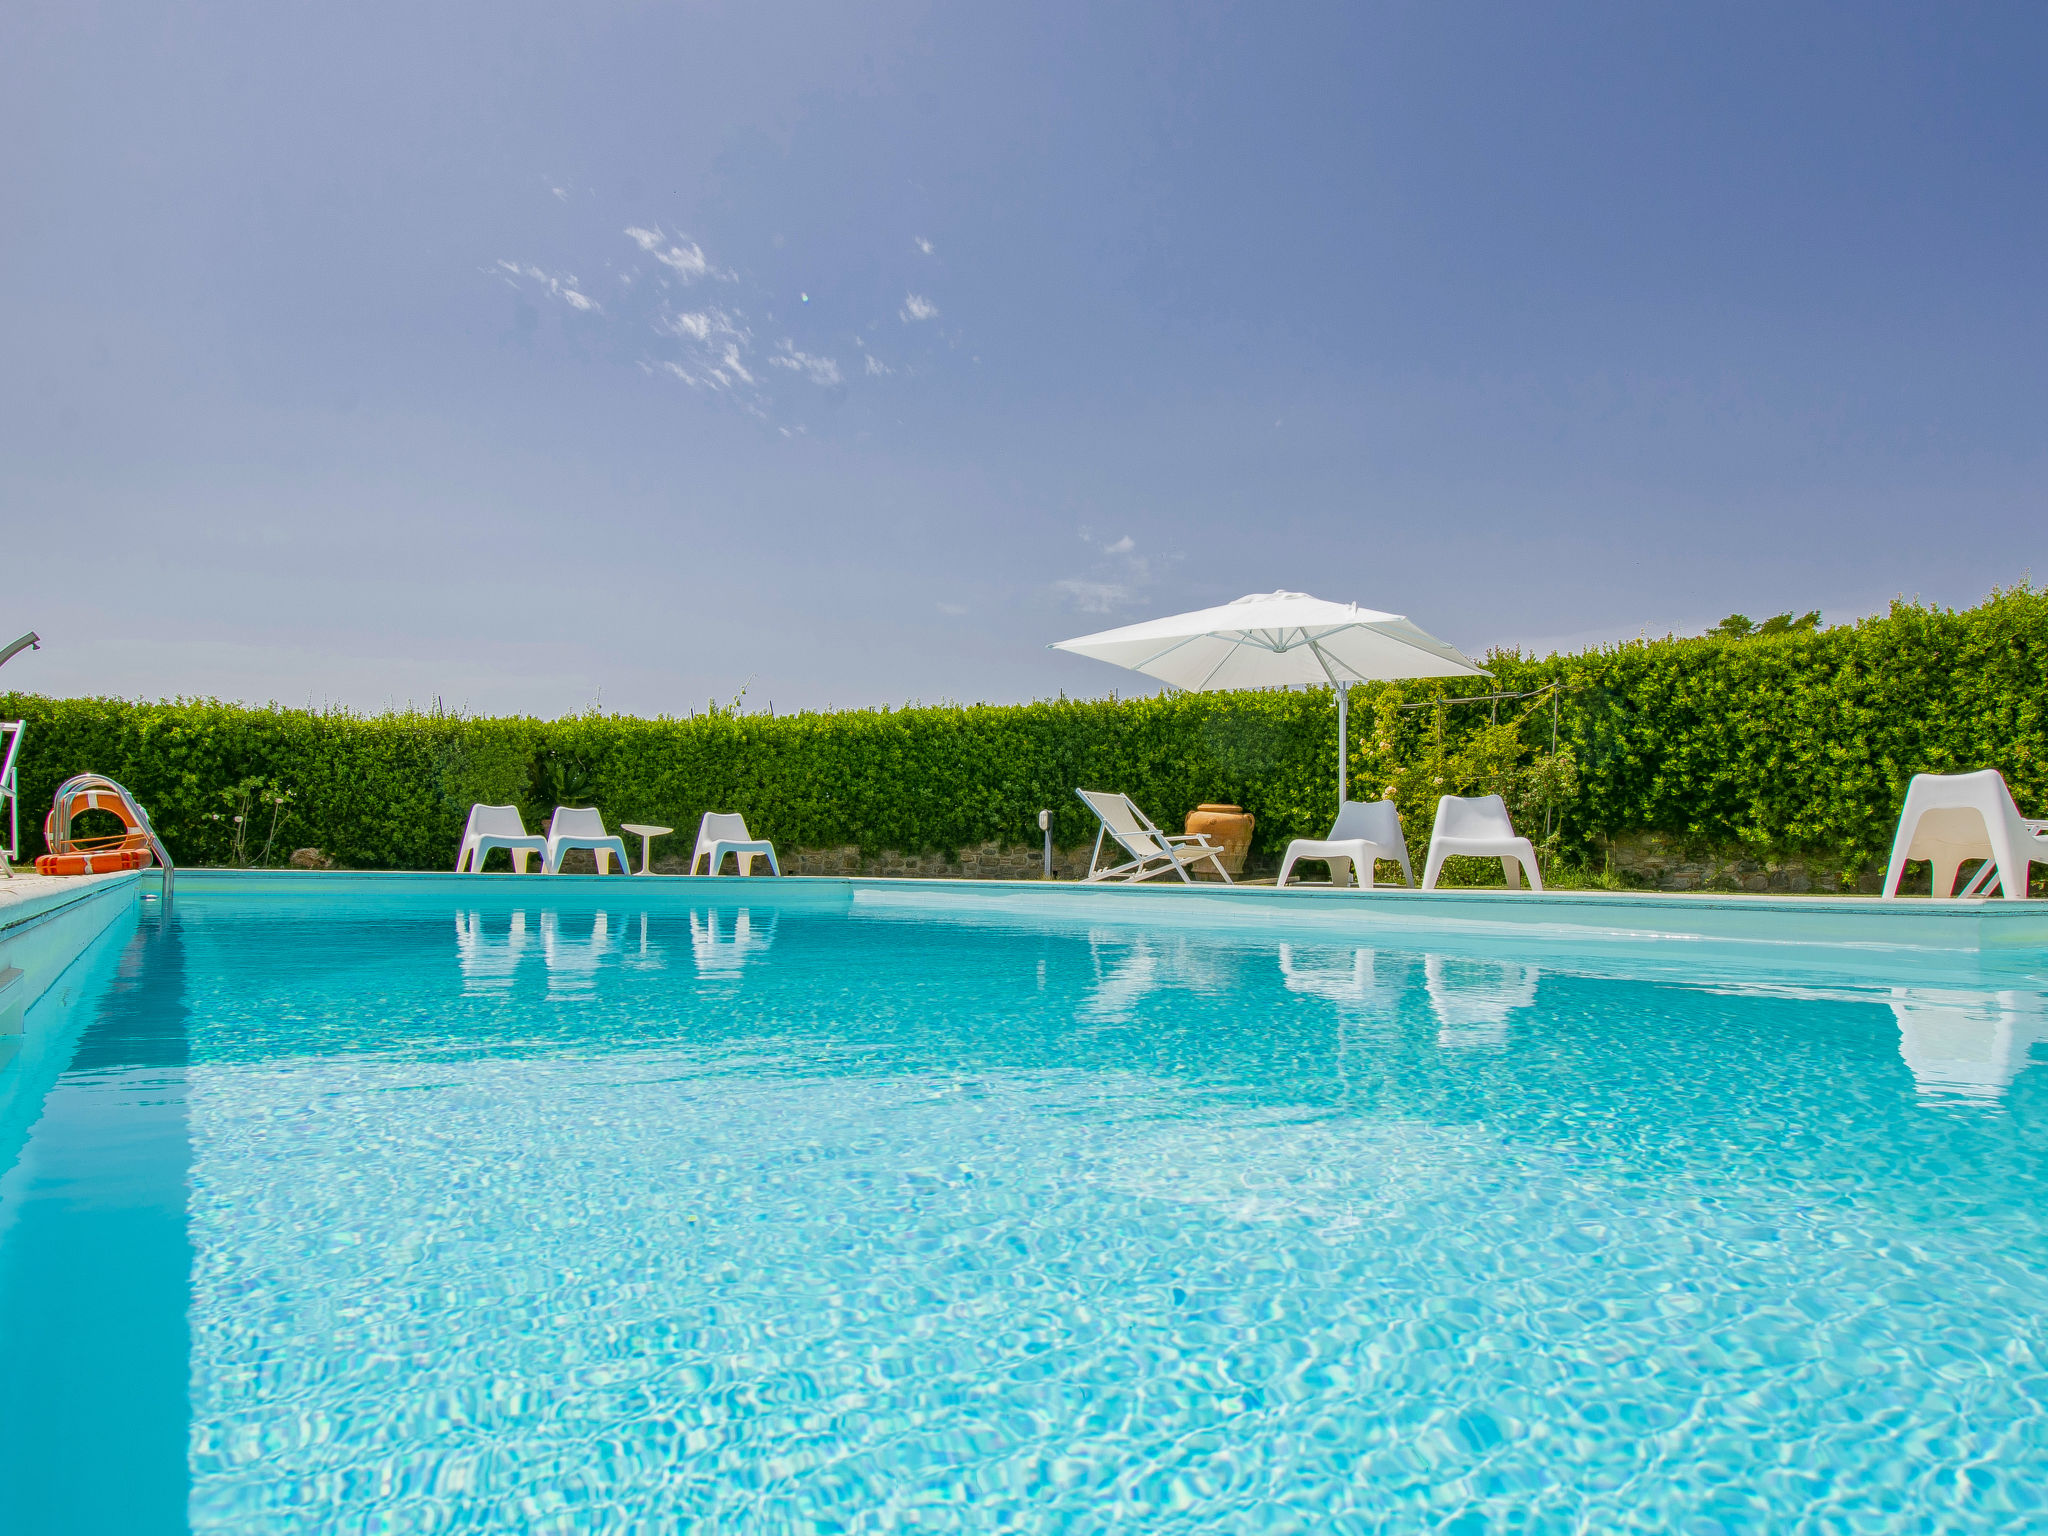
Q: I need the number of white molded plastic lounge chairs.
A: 6